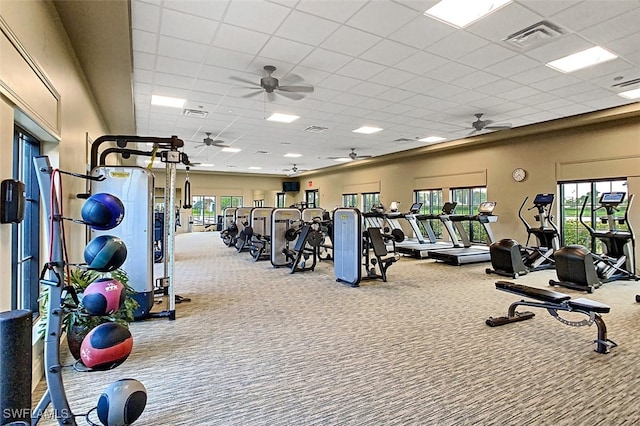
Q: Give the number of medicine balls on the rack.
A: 5